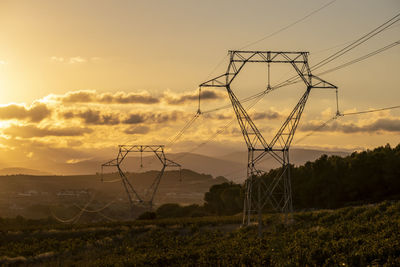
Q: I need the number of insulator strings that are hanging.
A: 6